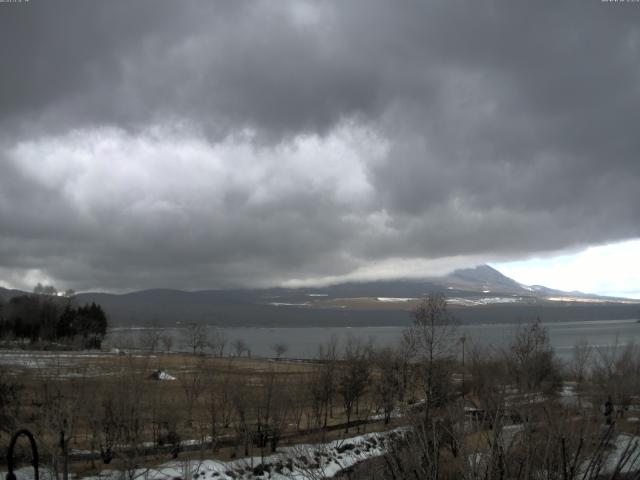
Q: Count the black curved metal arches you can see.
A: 1